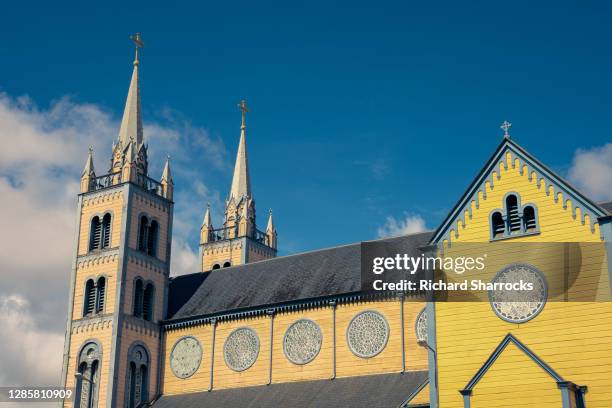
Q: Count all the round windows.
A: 6